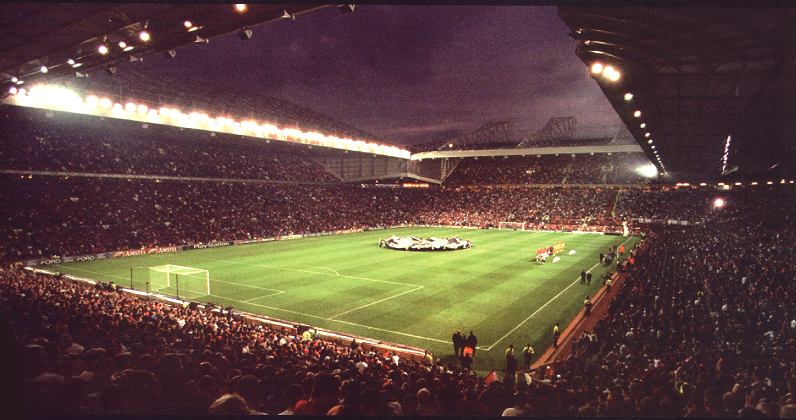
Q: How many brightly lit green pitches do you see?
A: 1